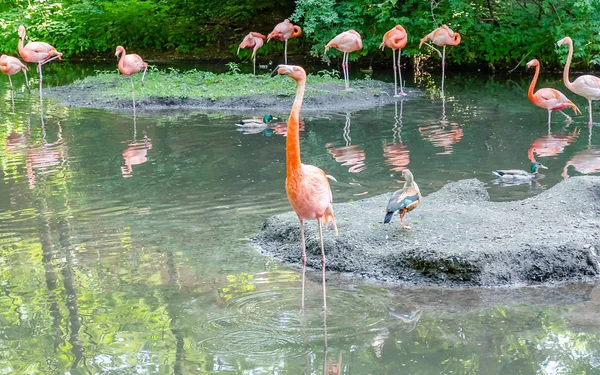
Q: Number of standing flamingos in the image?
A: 11